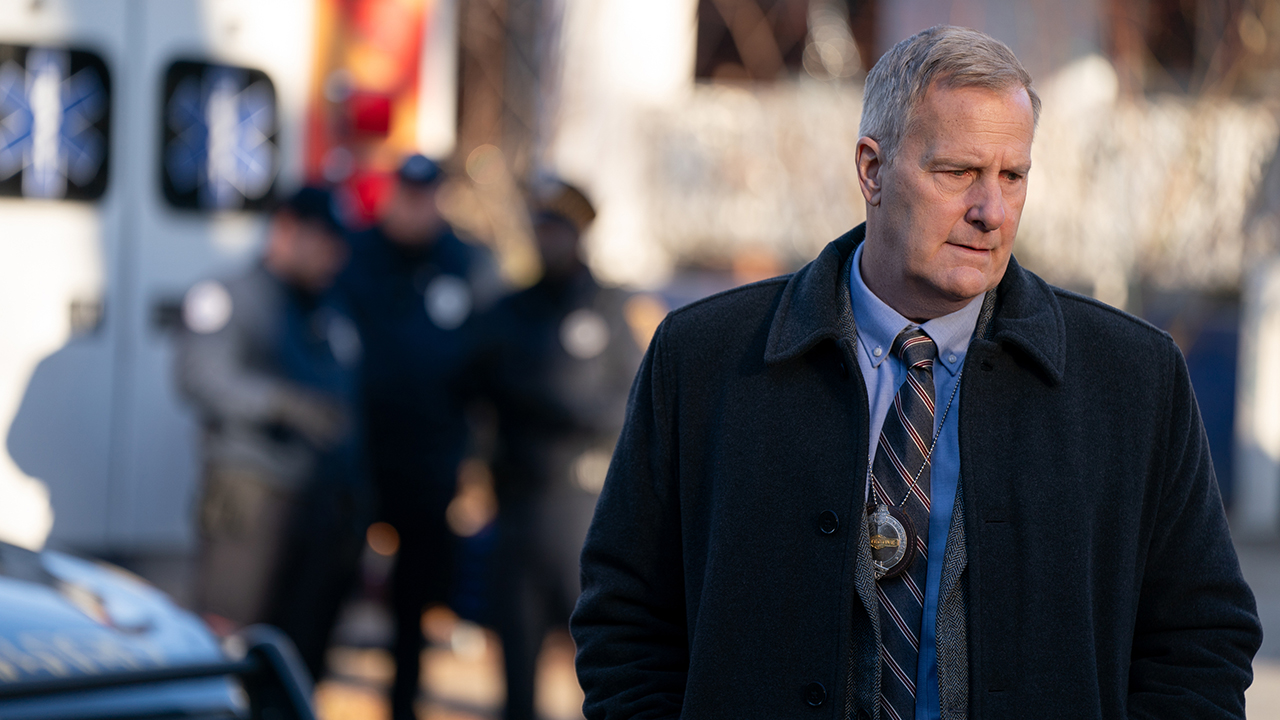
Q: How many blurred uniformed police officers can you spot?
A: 3